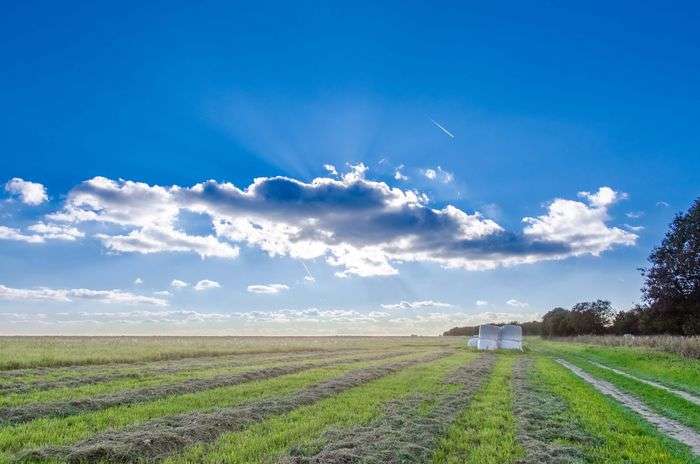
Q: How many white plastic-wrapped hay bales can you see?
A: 5